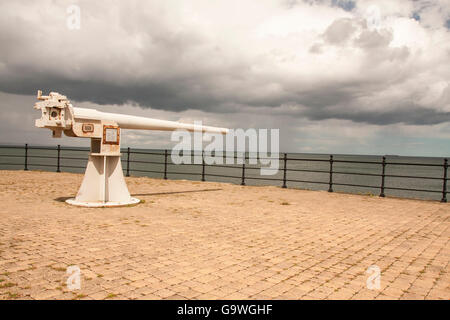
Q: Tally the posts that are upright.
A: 10